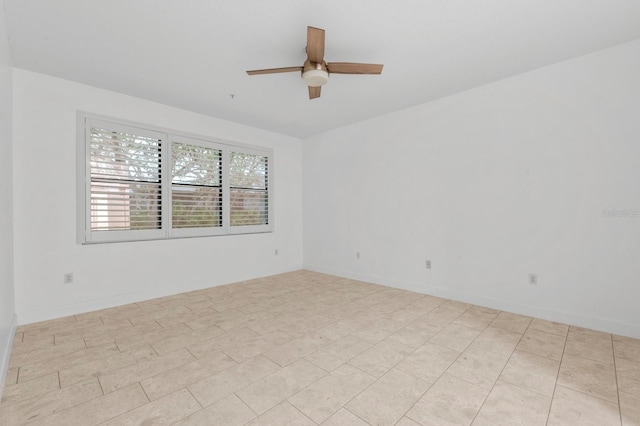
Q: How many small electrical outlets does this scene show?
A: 5